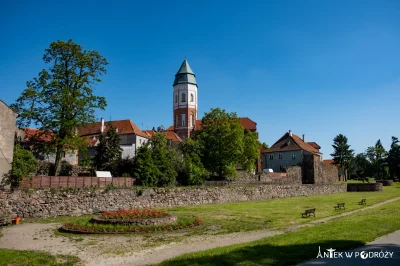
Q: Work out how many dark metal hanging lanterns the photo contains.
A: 0